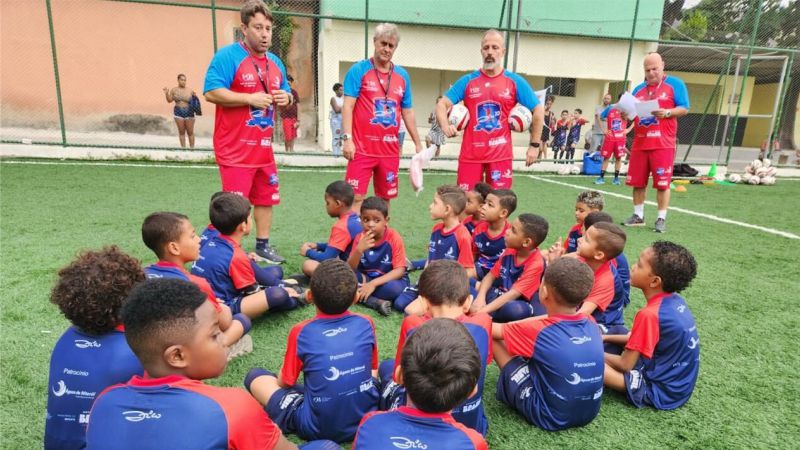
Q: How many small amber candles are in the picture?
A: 0